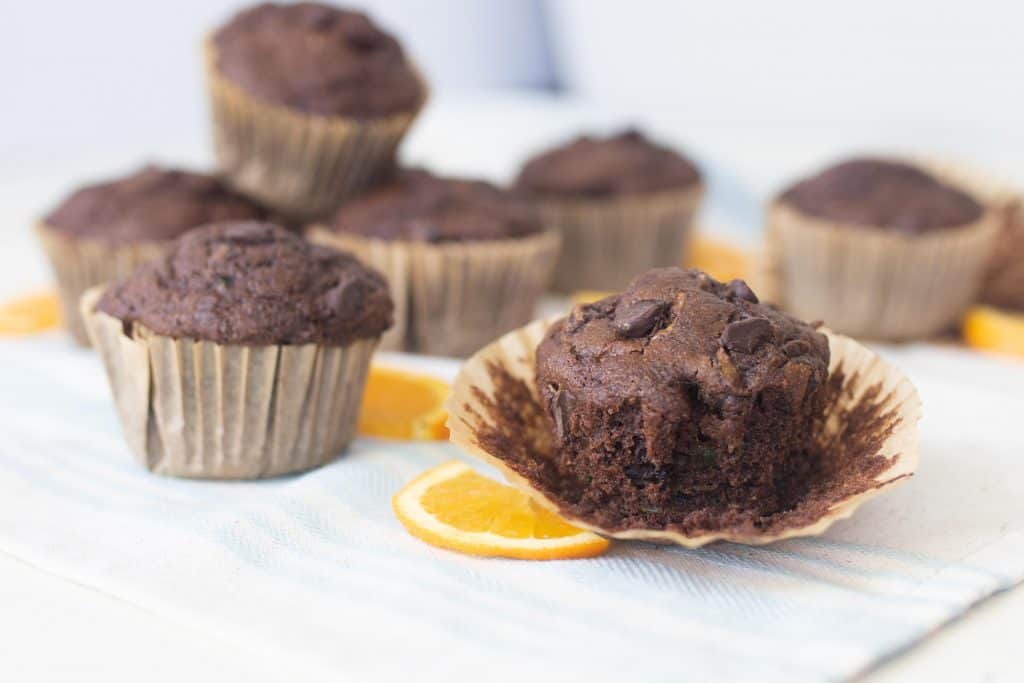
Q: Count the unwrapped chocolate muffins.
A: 1